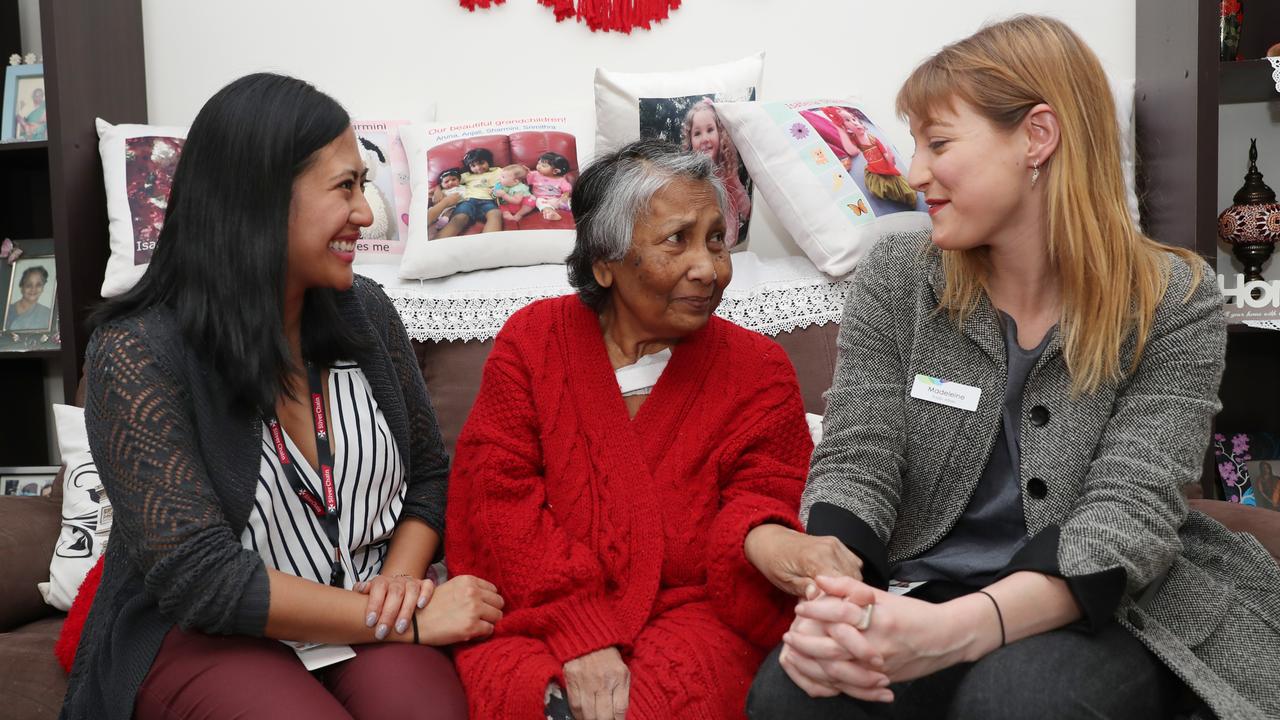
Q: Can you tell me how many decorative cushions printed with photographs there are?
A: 5